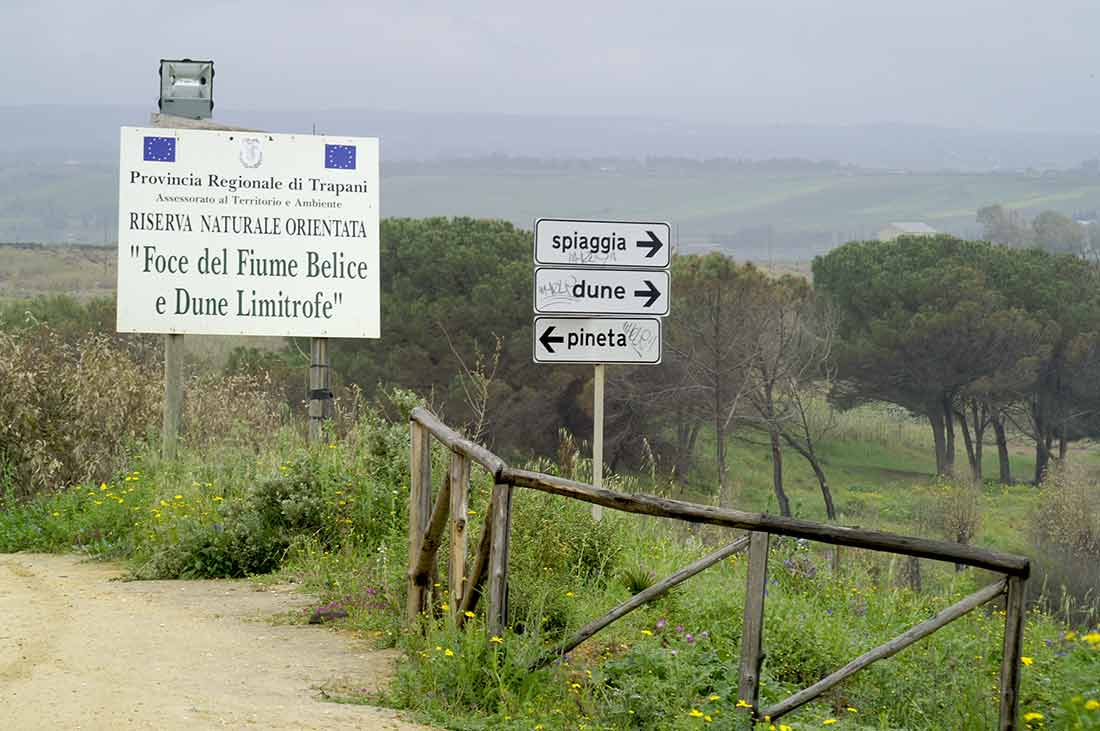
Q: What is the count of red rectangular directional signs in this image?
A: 0